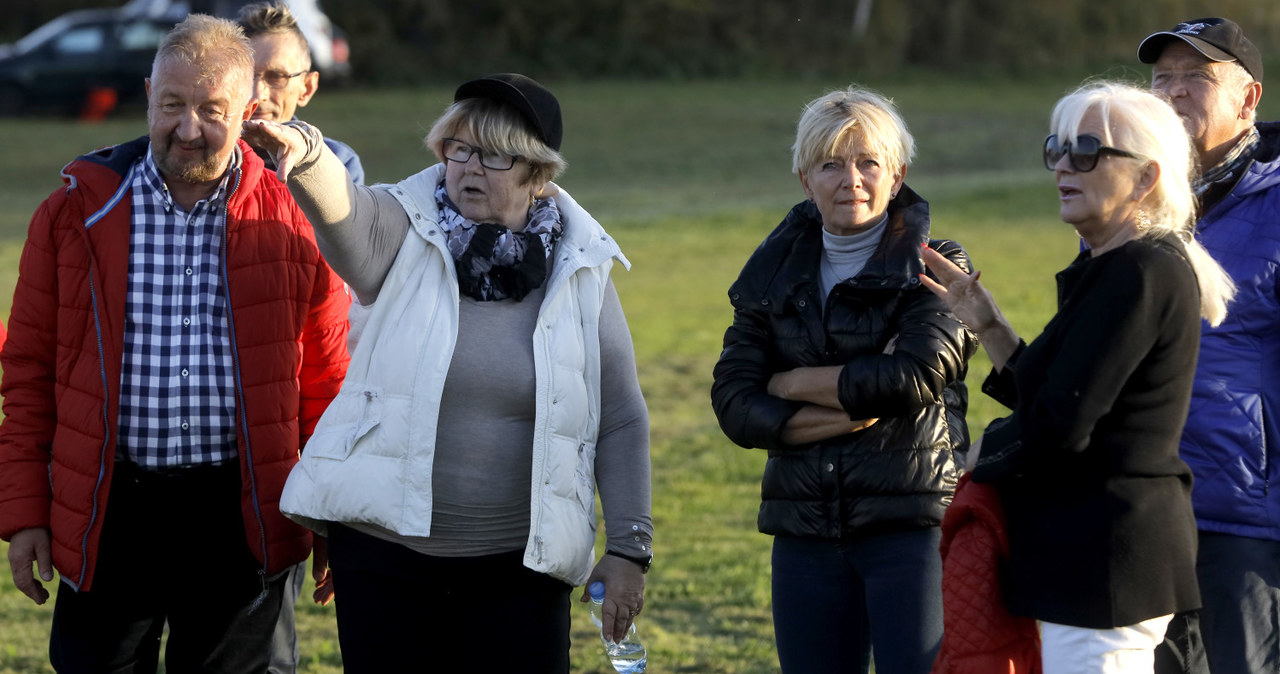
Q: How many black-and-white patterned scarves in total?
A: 1